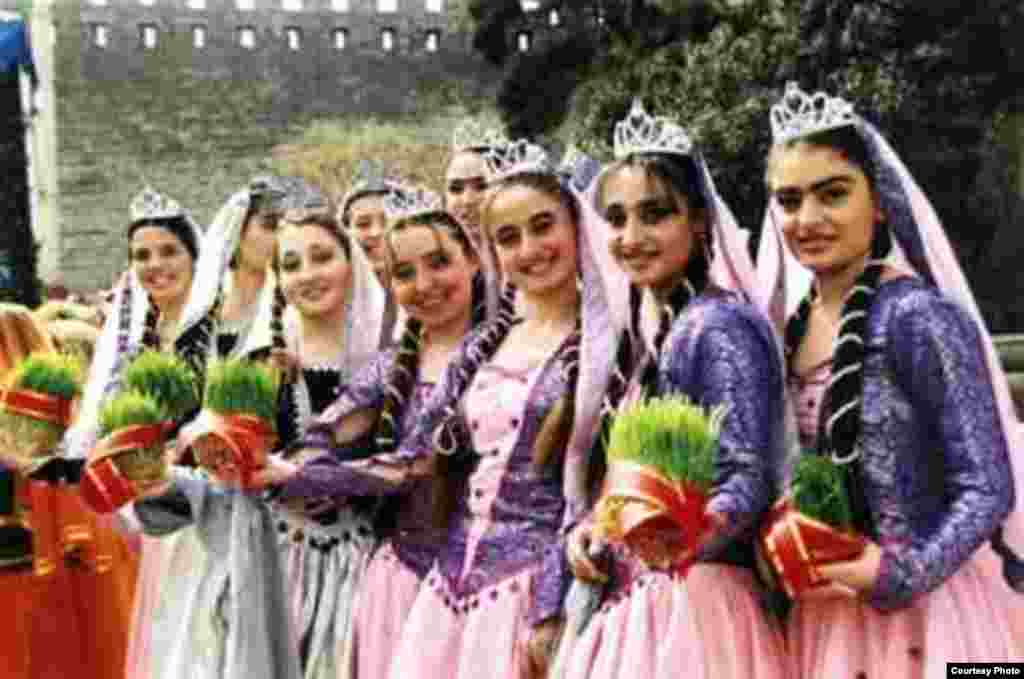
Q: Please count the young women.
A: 9